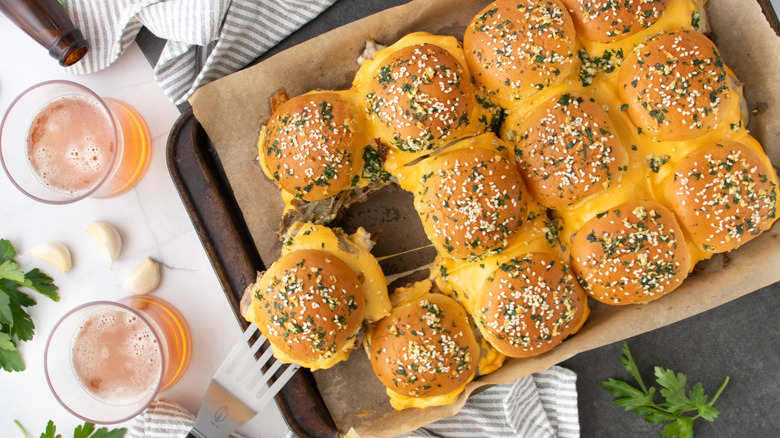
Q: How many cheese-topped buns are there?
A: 12